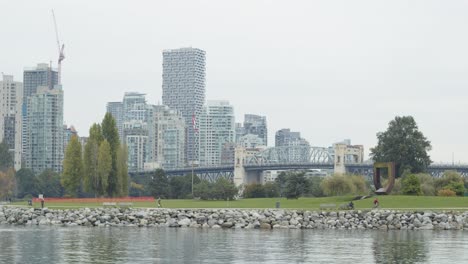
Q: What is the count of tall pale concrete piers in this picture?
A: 2